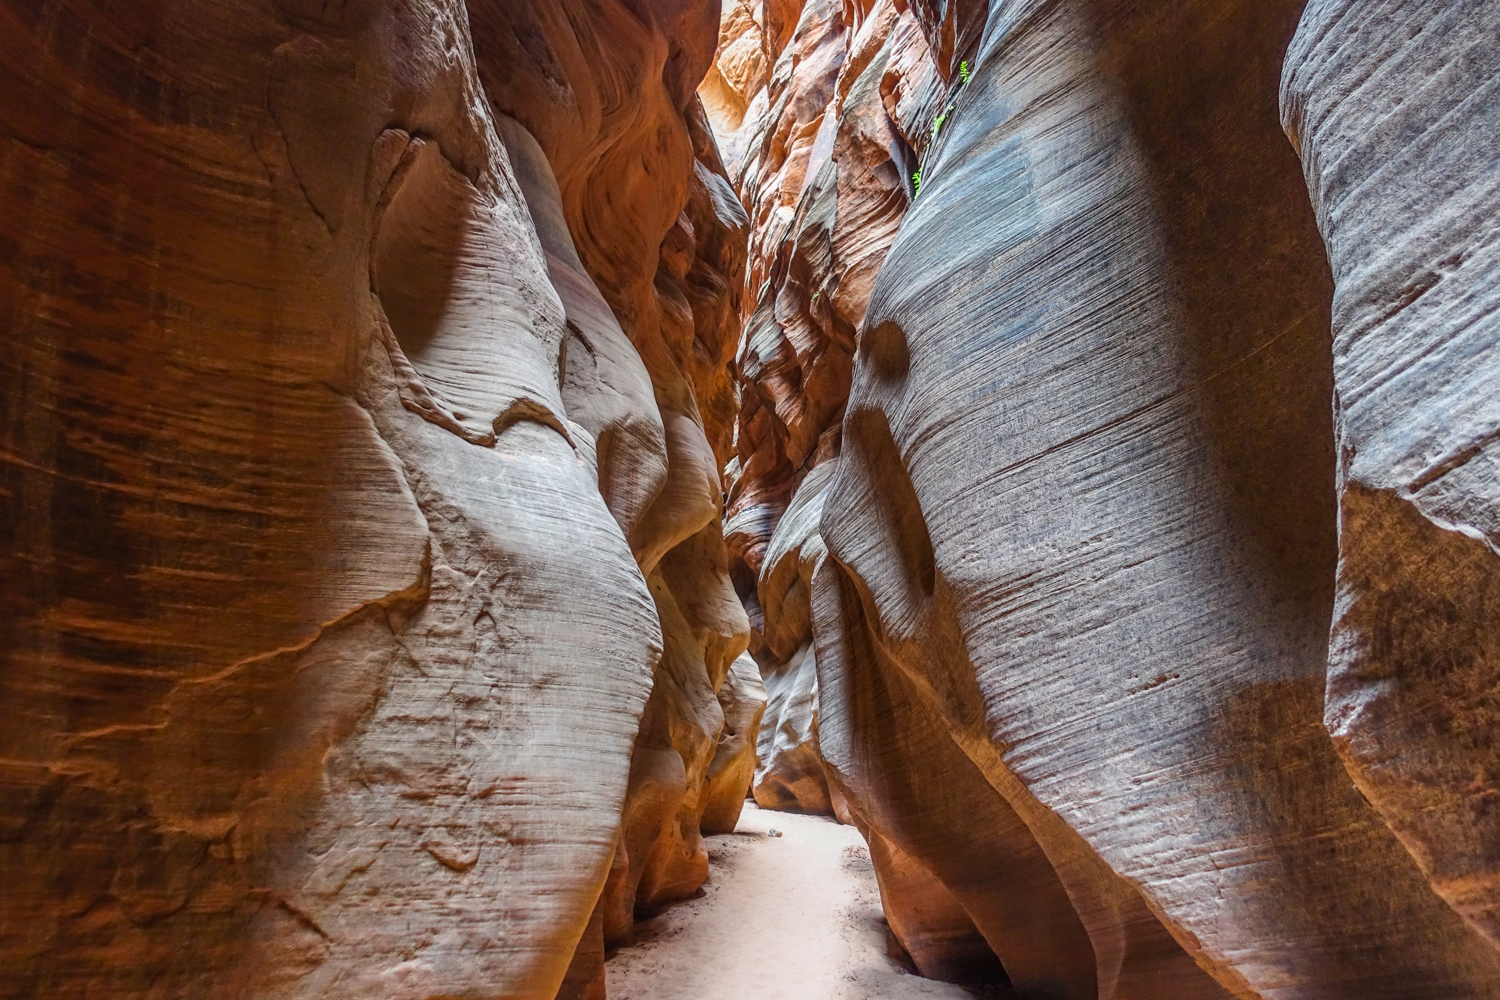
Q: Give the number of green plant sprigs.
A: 3